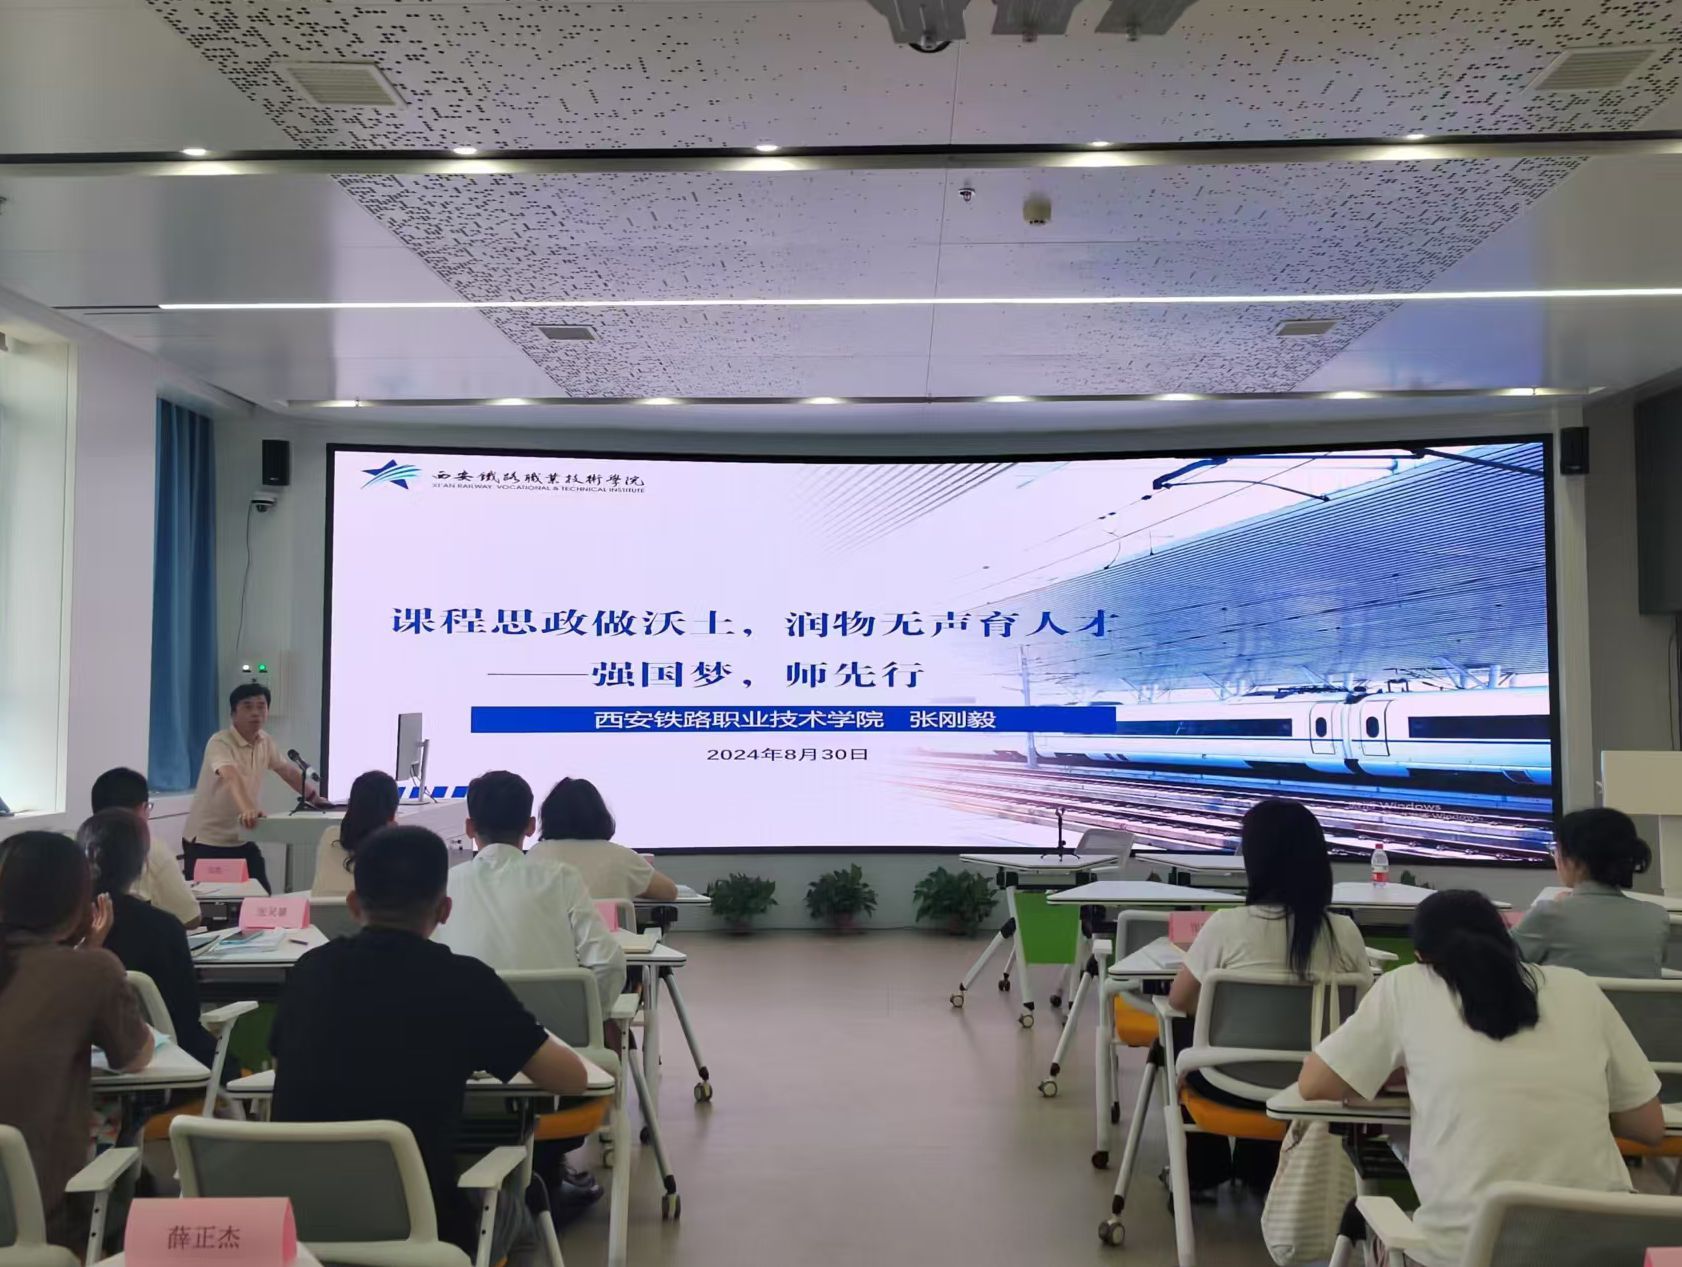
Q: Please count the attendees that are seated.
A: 10